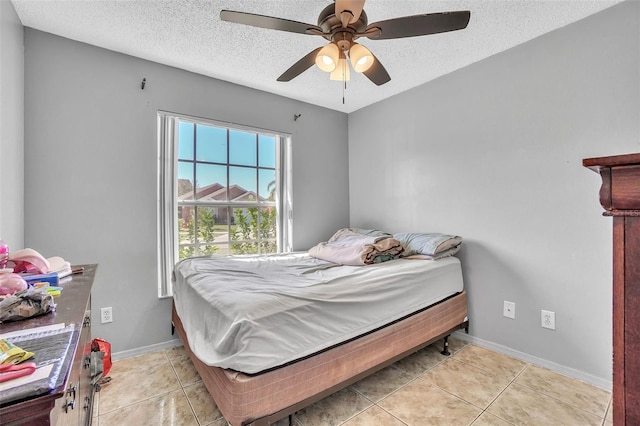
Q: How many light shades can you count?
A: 3